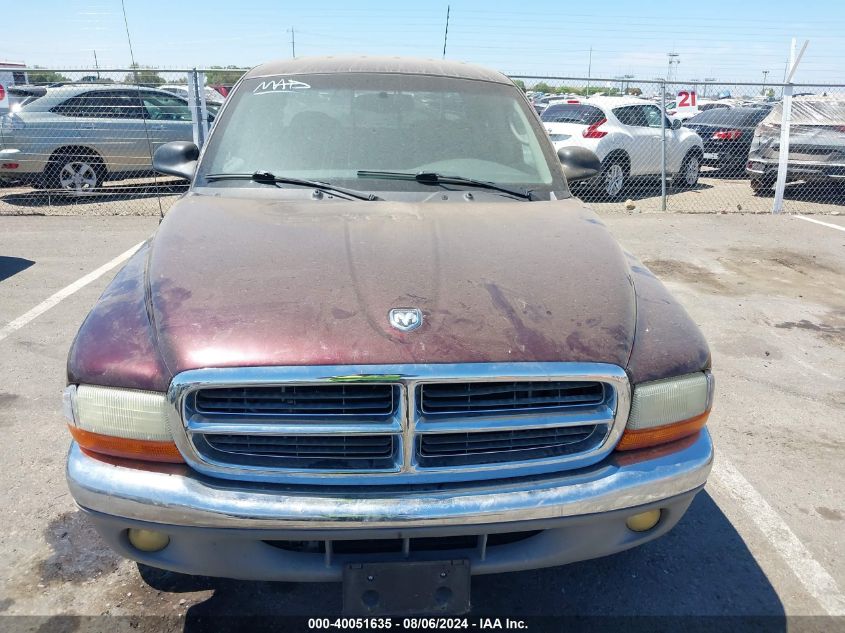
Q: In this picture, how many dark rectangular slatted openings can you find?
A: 4